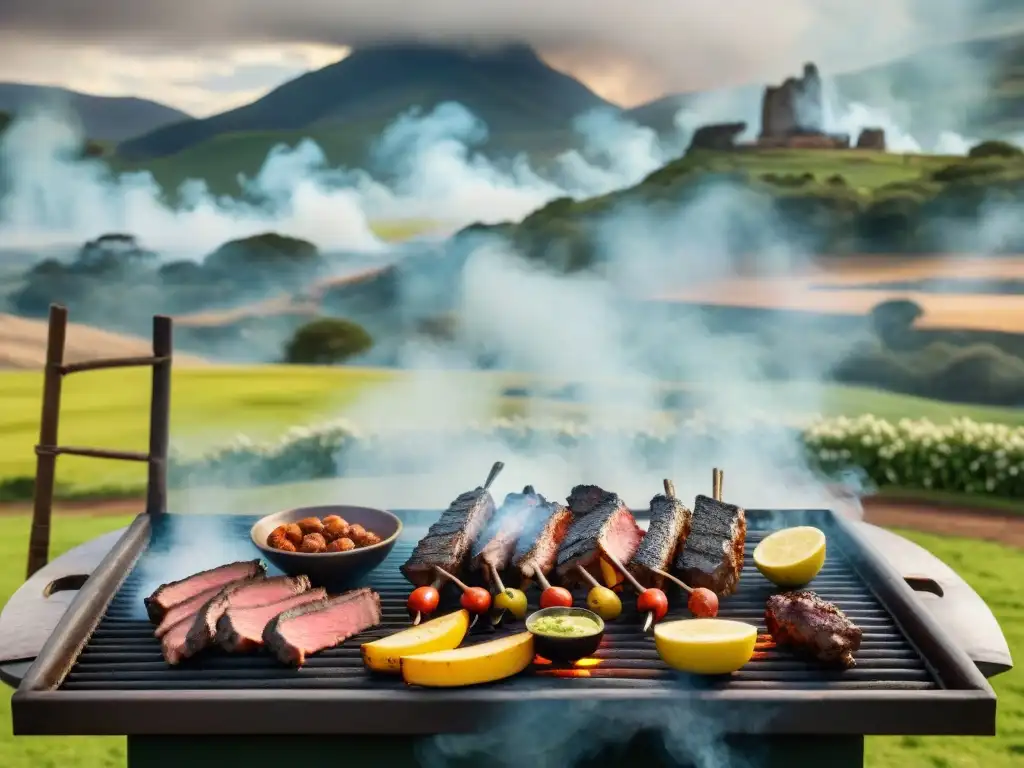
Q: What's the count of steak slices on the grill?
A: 6